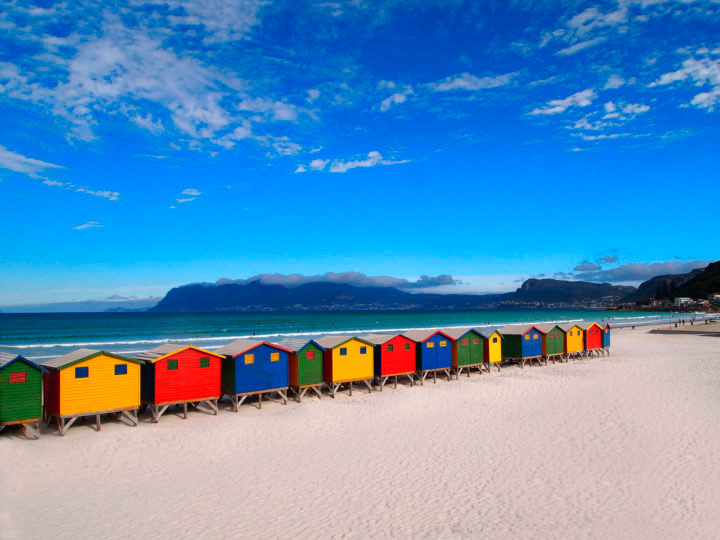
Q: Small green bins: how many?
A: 3